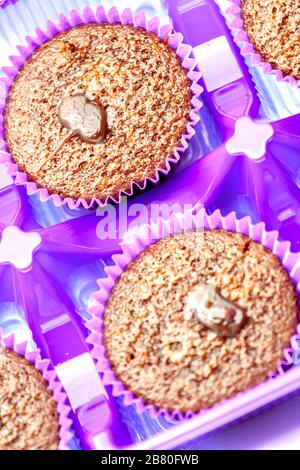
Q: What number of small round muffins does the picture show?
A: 4